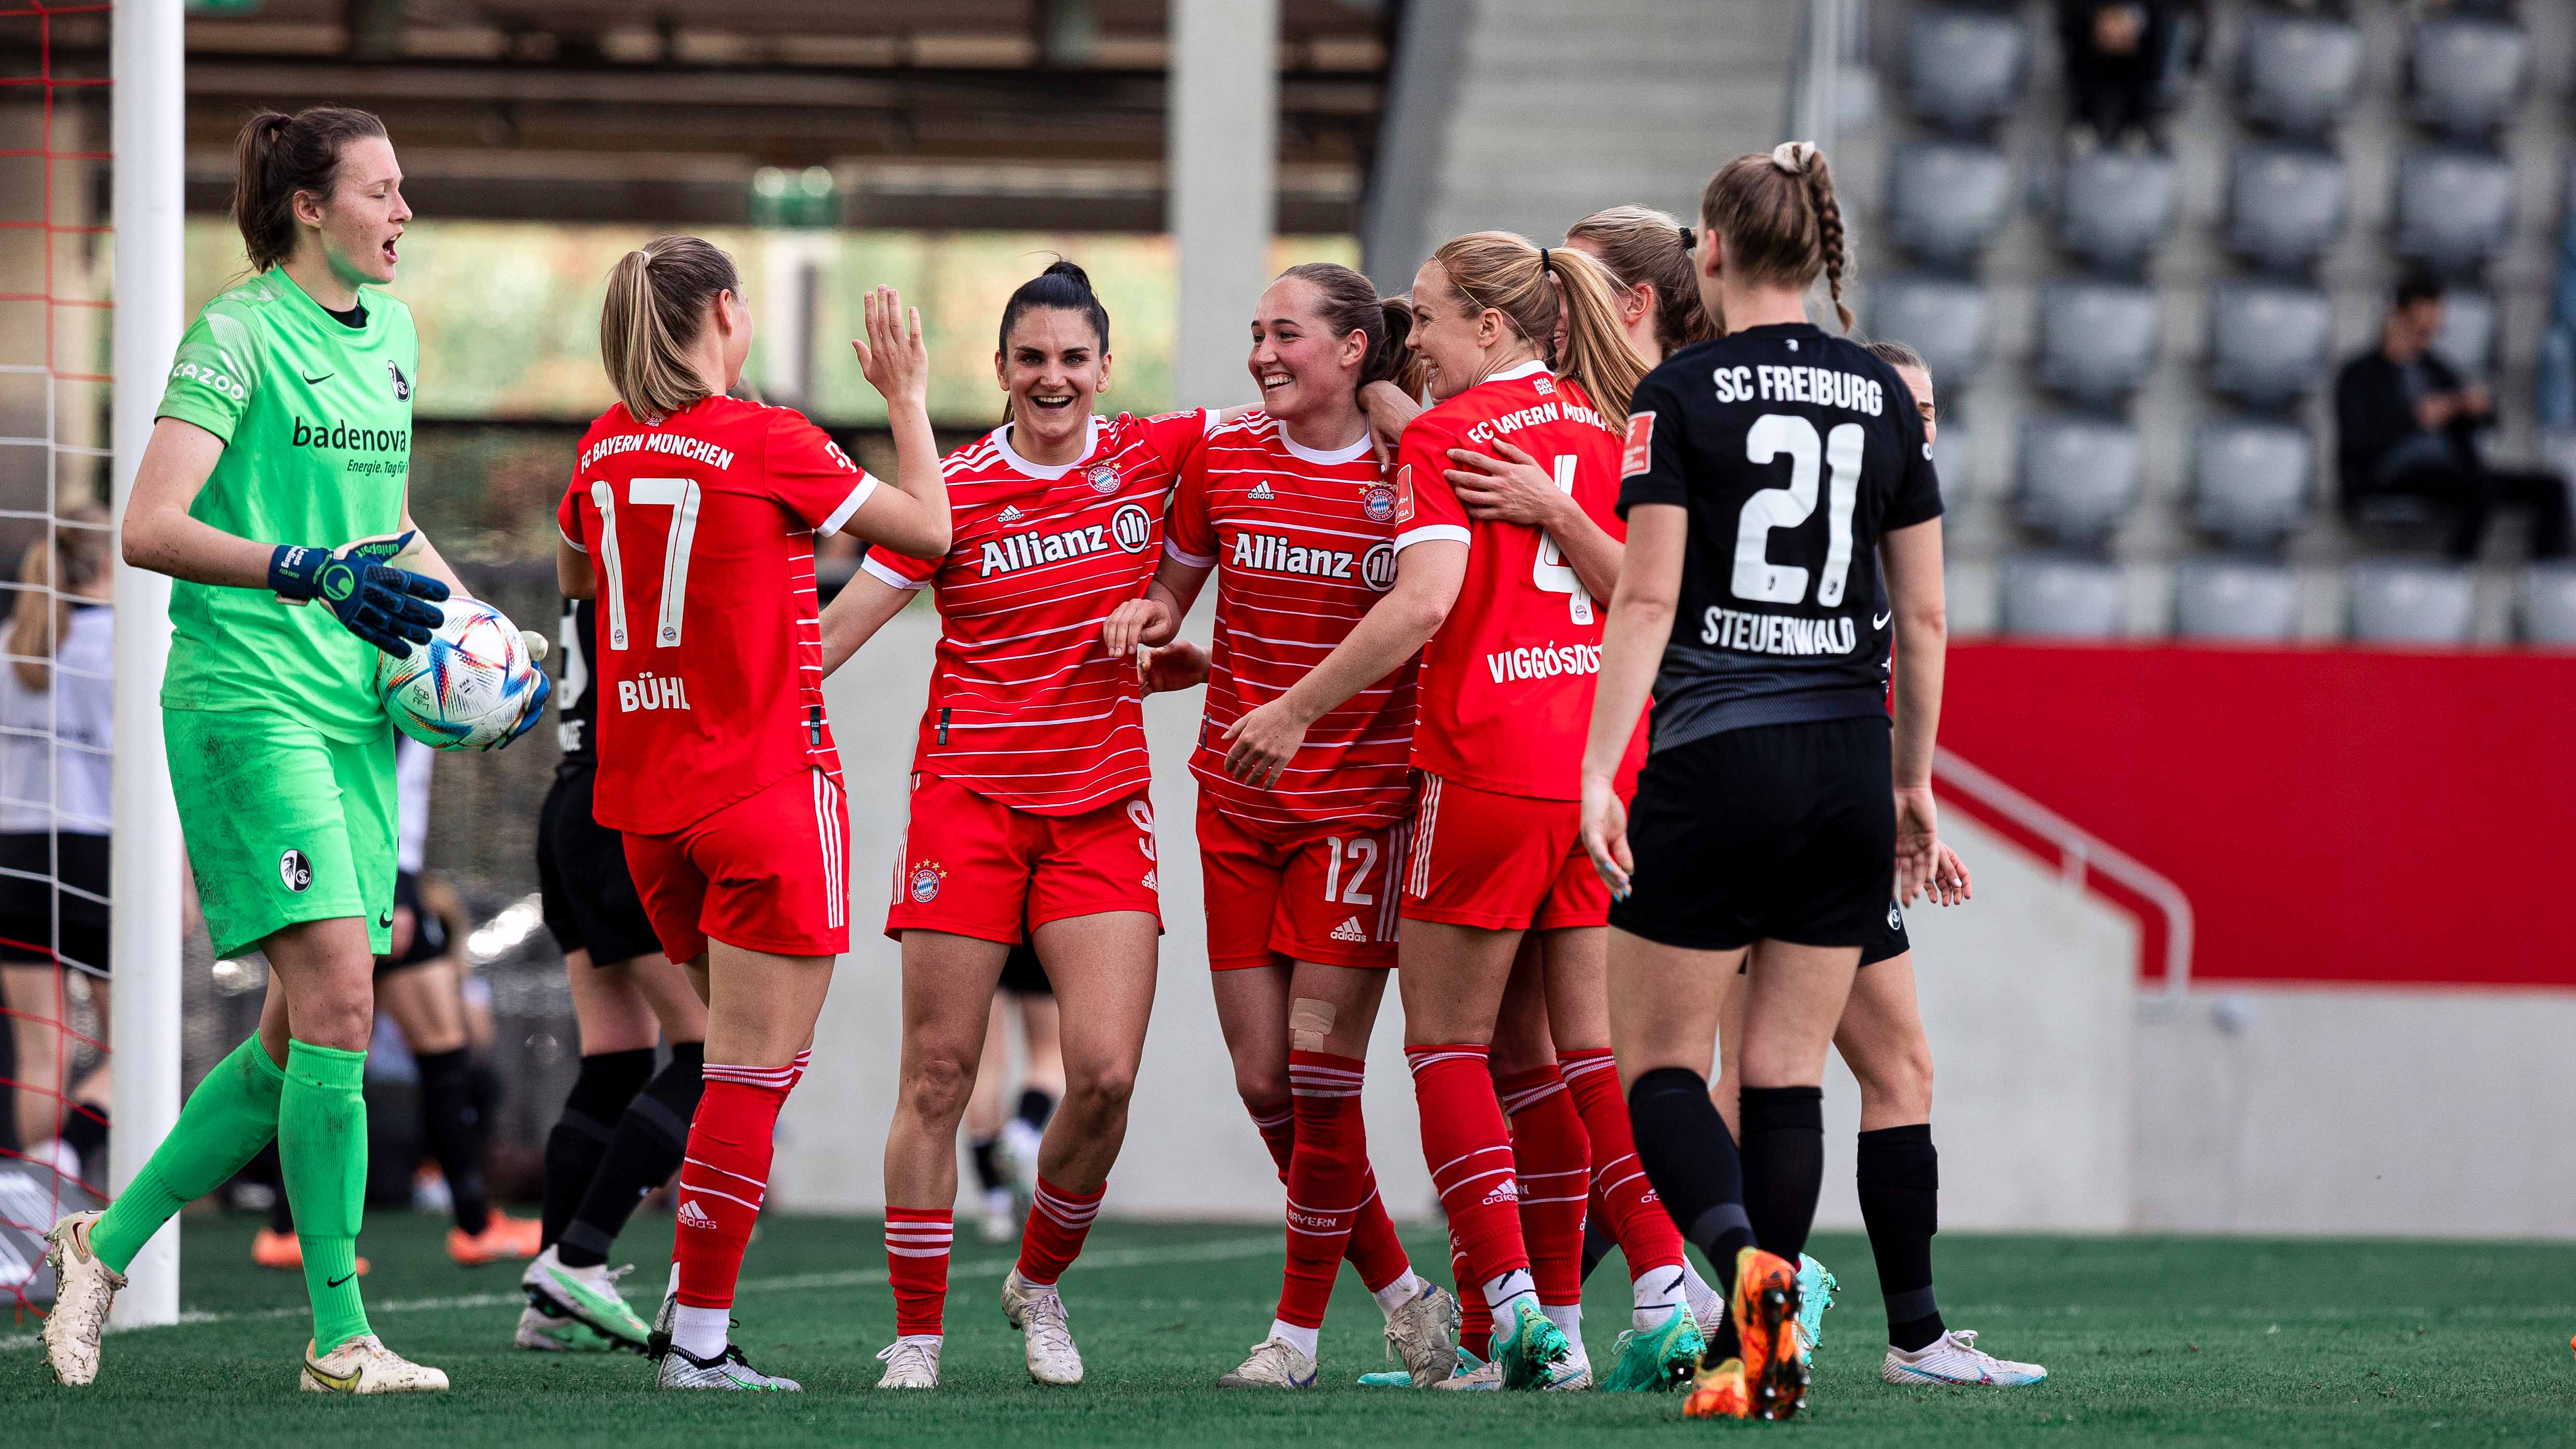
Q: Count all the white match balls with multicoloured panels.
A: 1